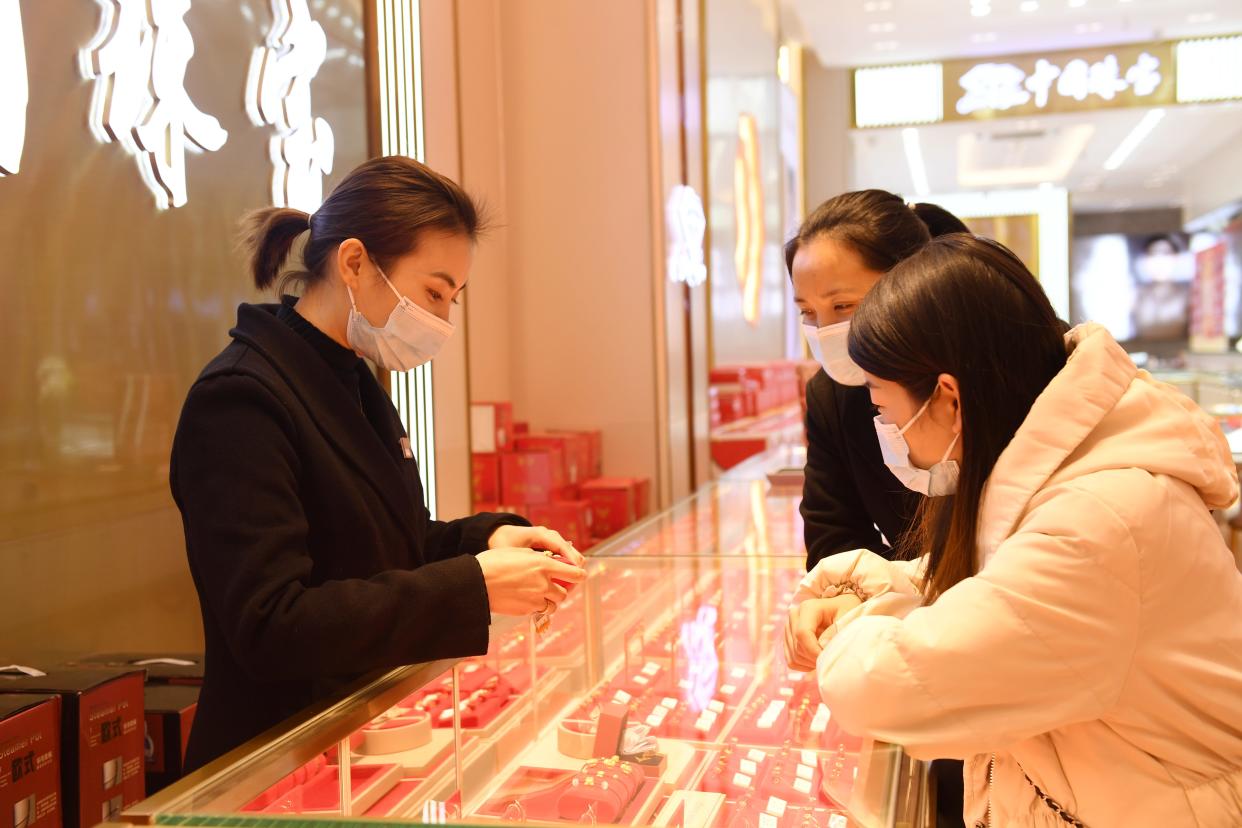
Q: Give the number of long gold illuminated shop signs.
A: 1